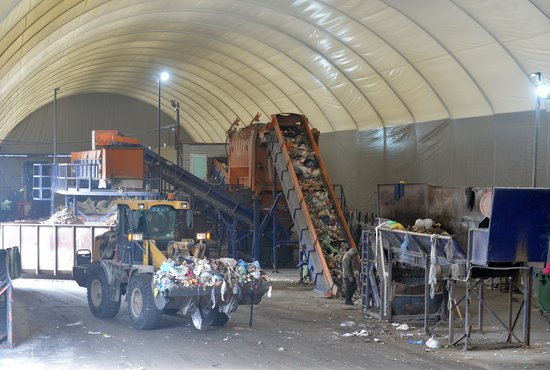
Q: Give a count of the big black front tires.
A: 2